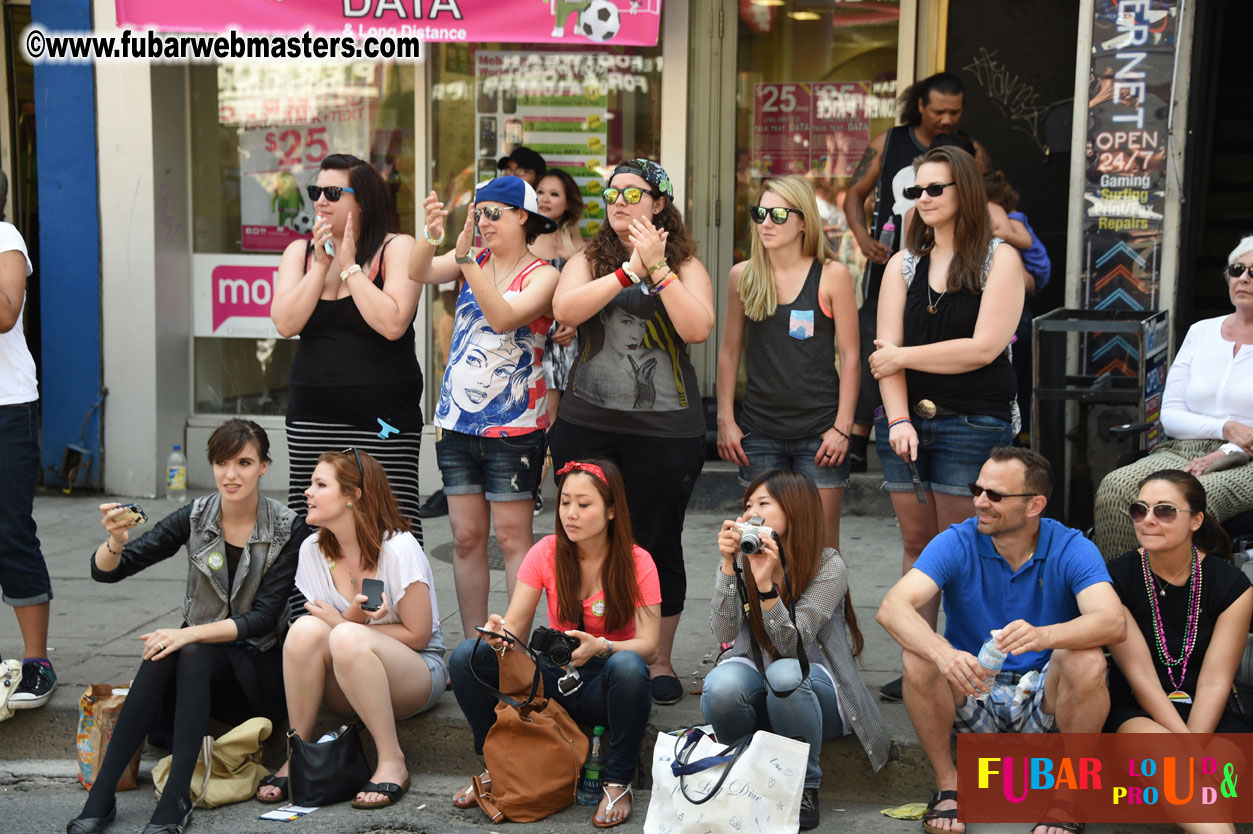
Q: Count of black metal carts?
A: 1